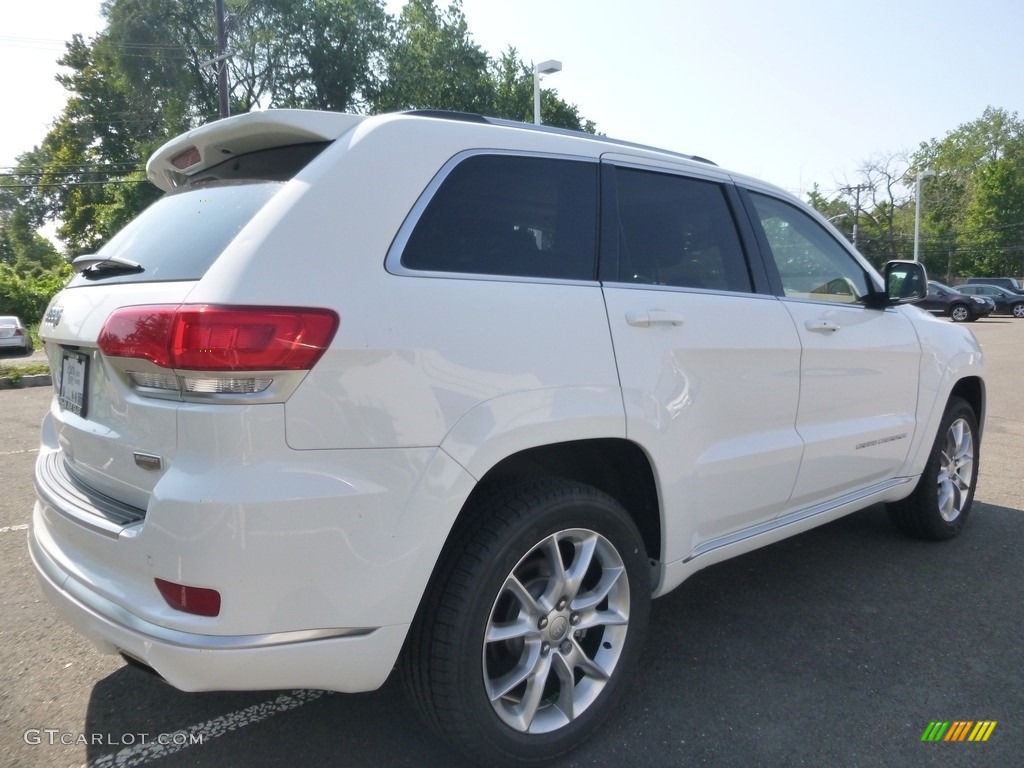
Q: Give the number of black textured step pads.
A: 1